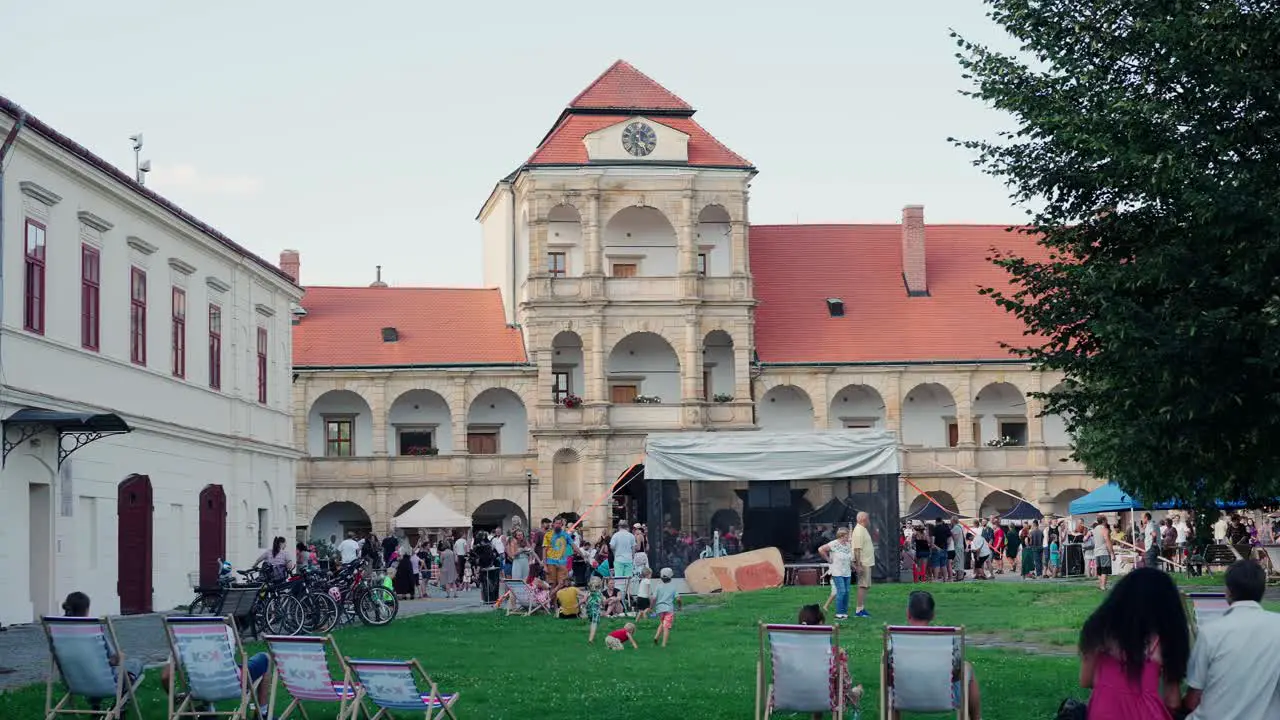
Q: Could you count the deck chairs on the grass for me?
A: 9